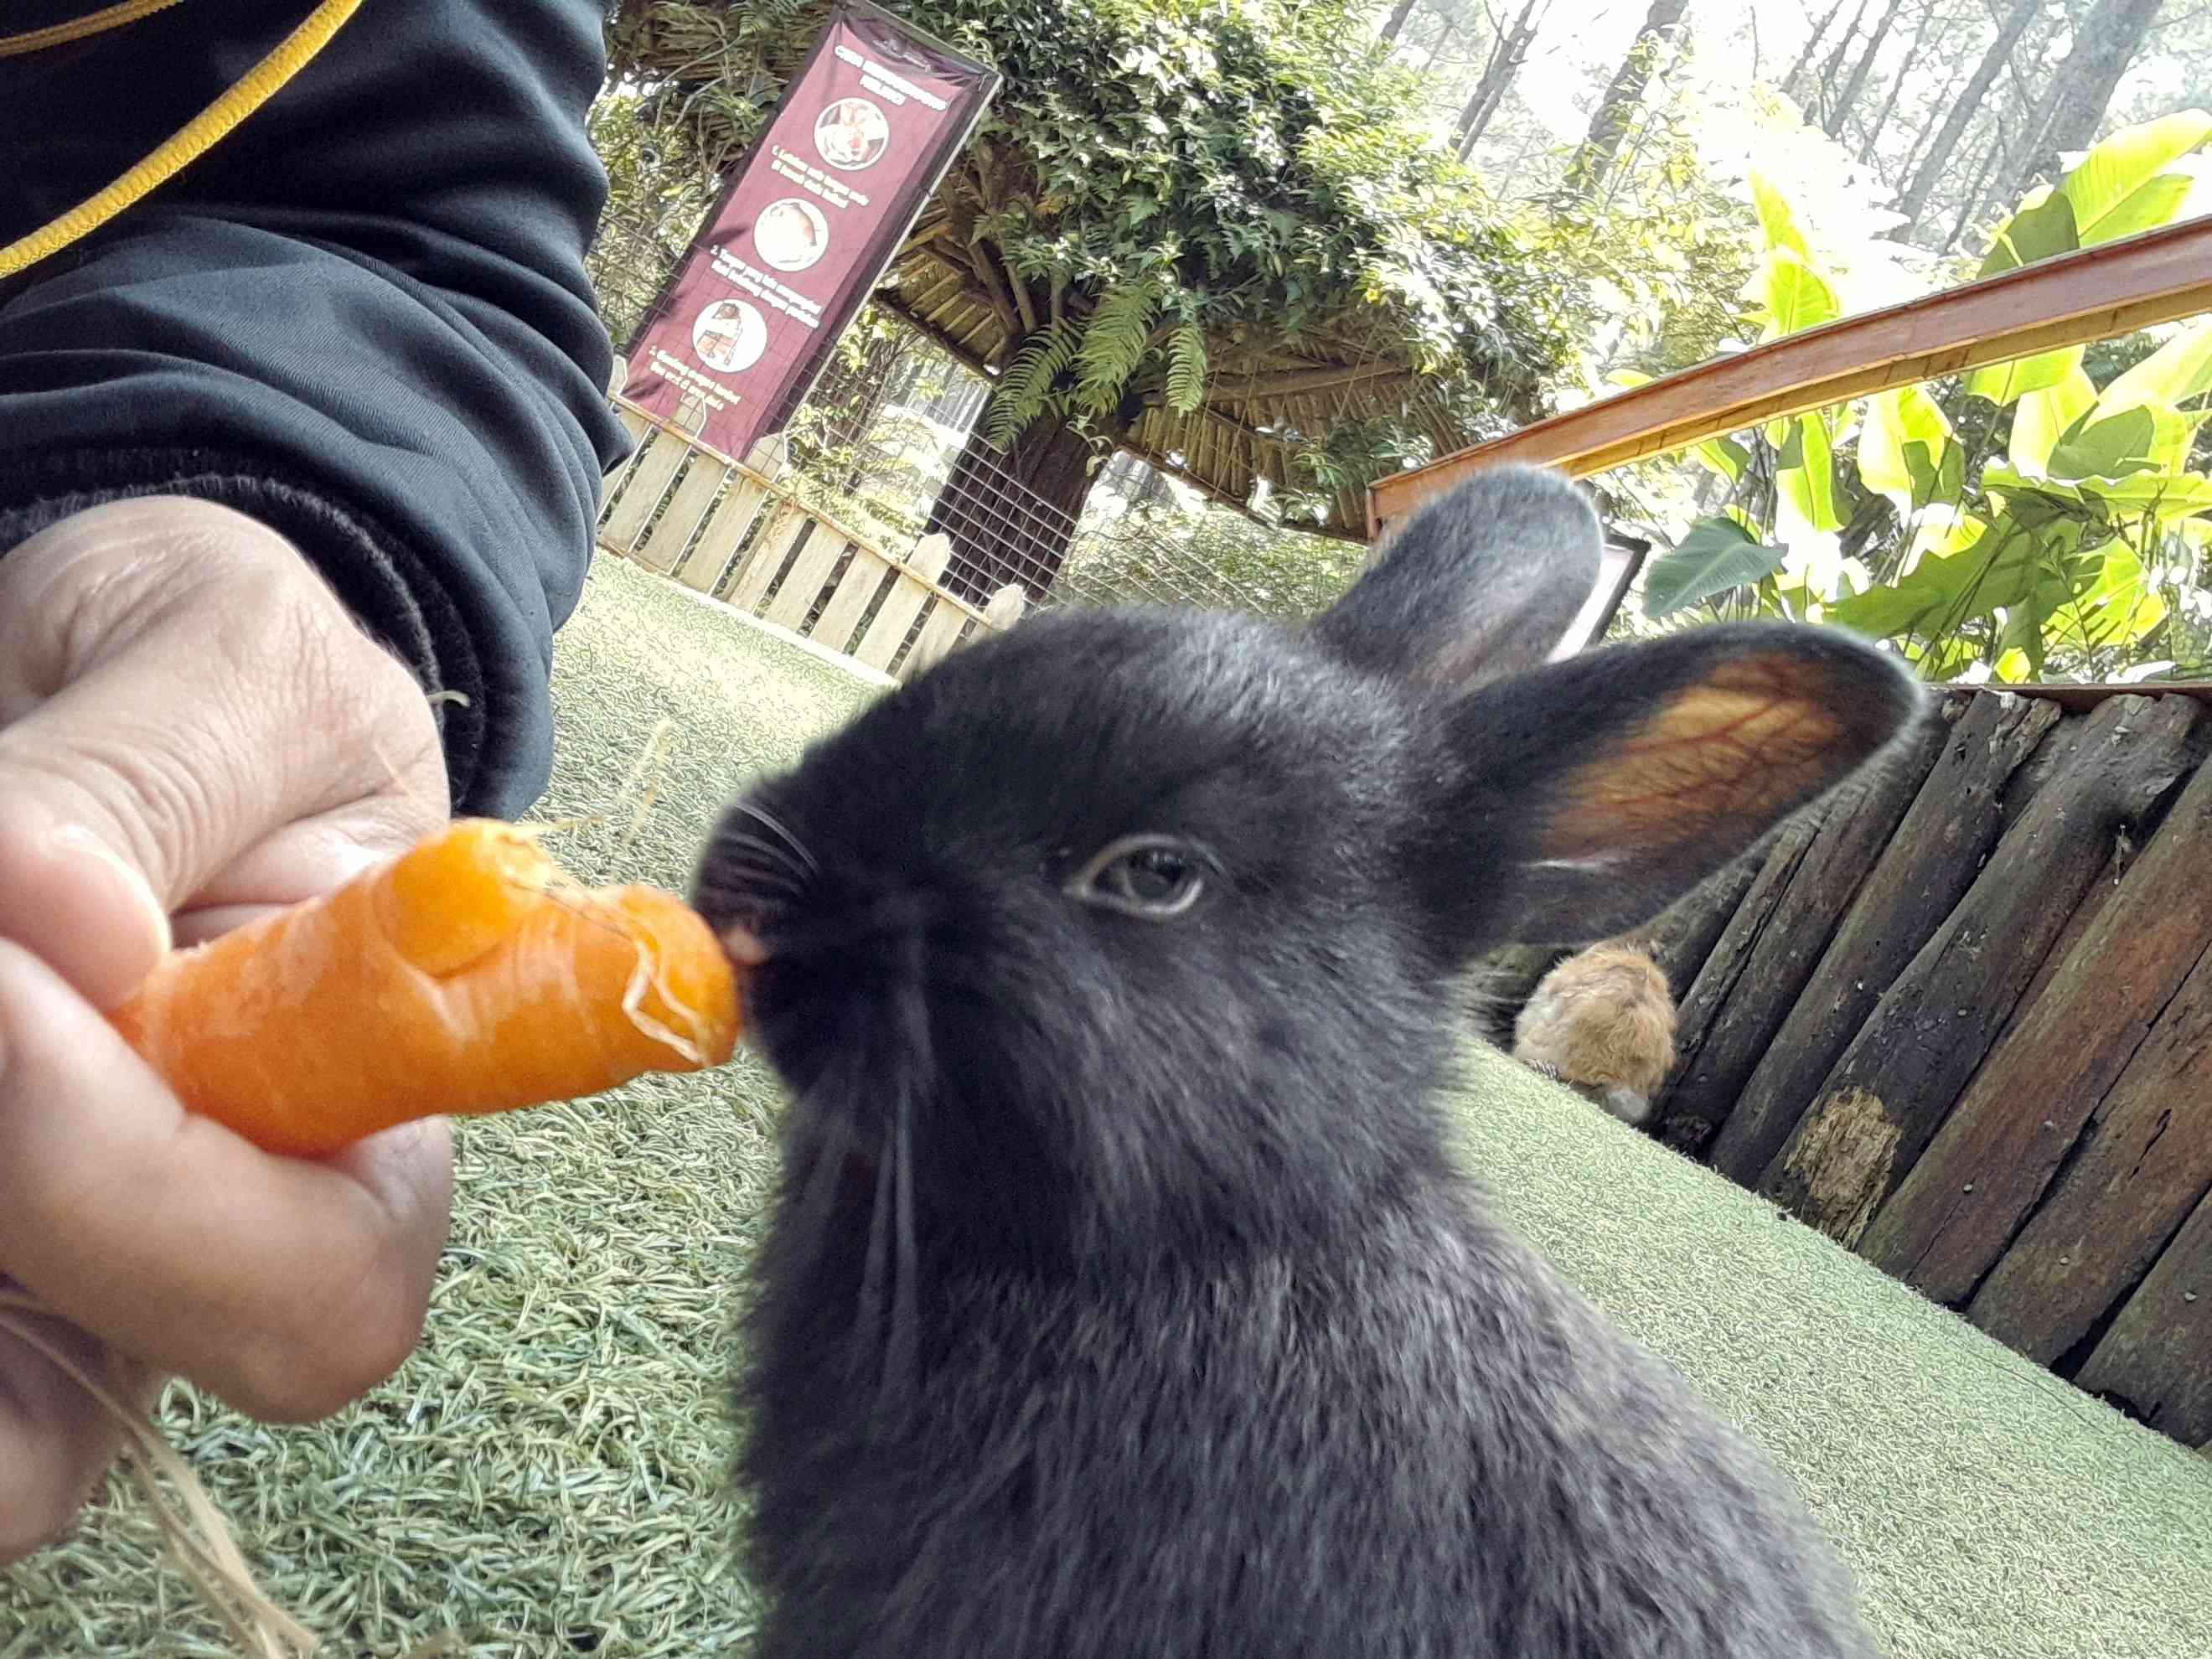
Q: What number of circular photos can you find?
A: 3